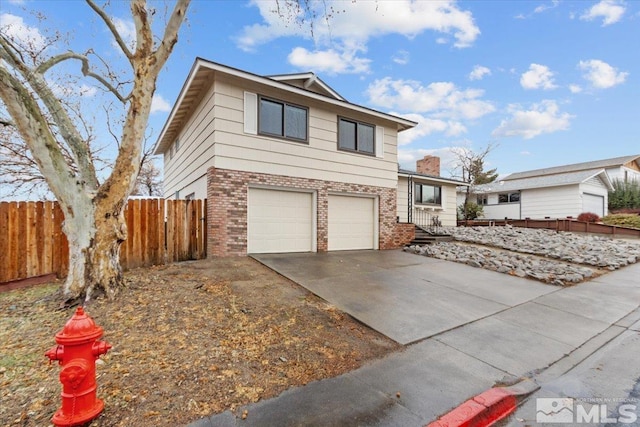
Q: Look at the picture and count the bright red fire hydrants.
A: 1